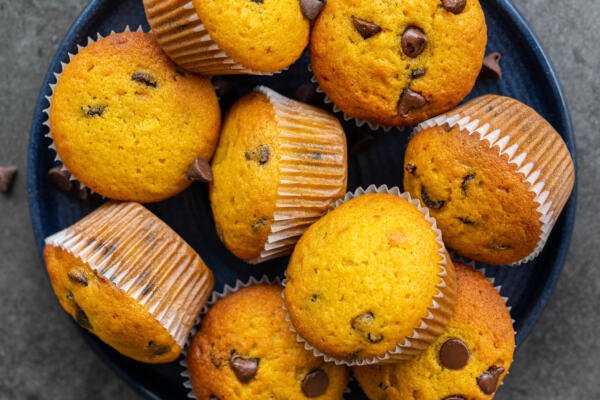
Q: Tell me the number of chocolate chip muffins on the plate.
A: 9